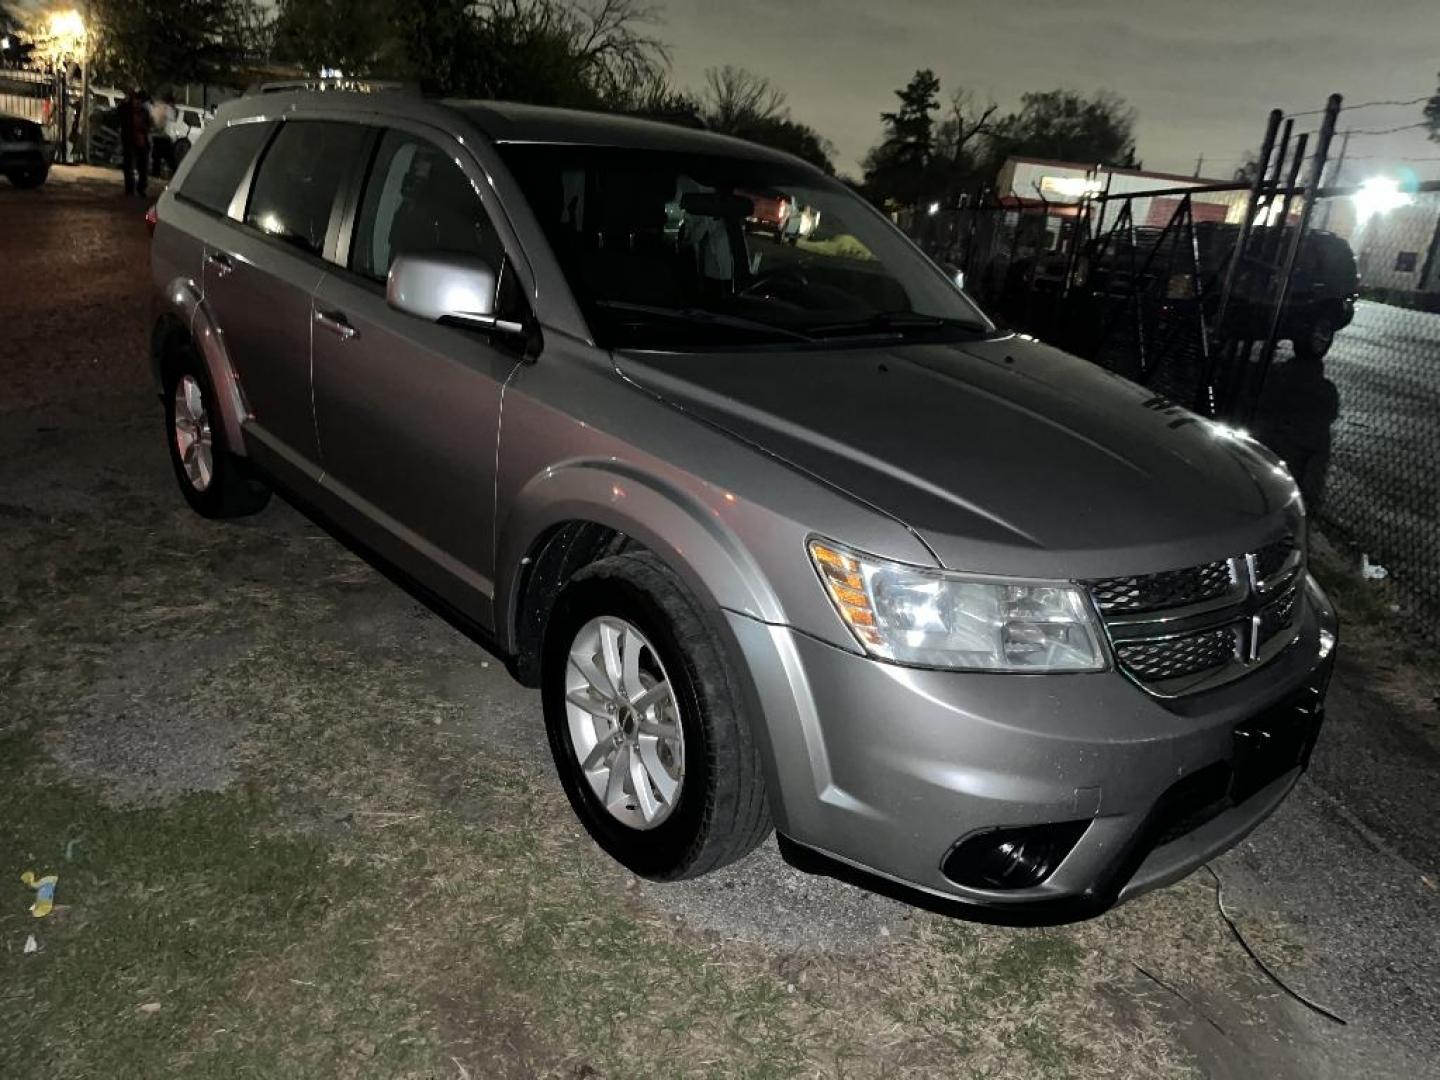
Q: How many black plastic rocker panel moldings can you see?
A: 1